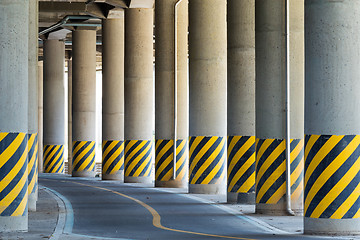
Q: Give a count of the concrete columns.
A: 11